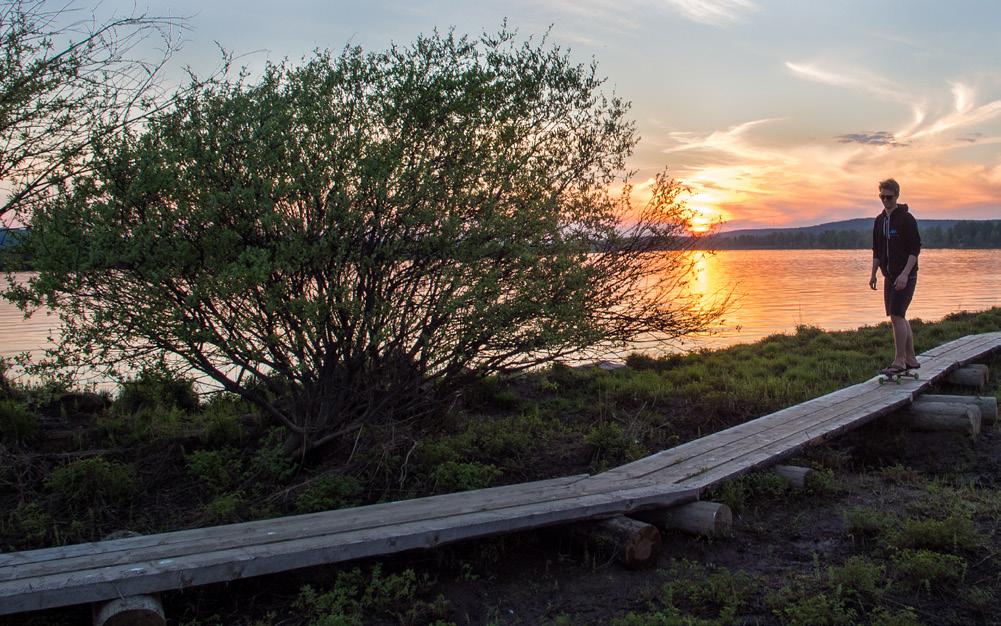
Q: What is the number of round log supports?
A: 7